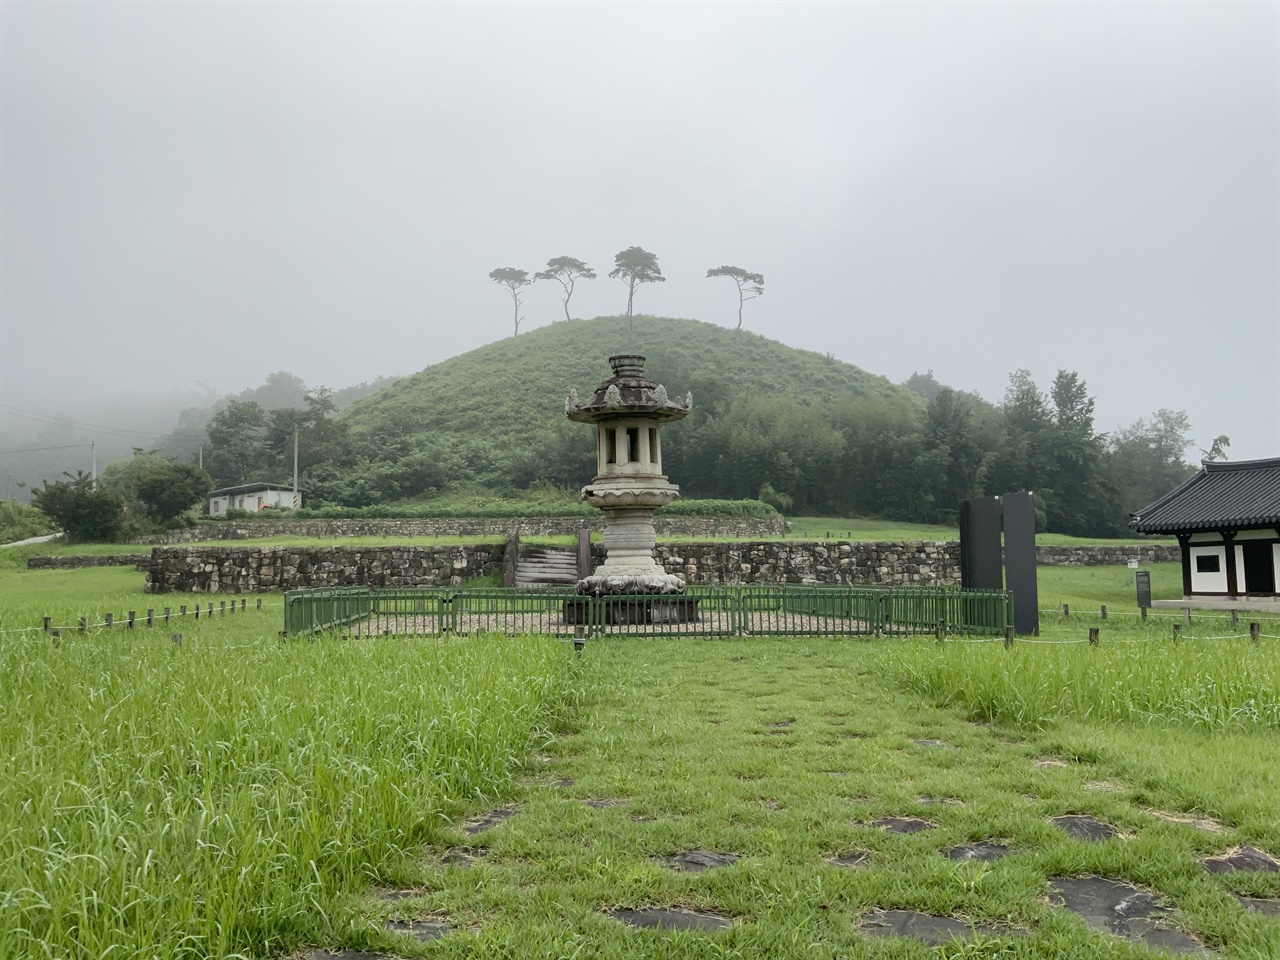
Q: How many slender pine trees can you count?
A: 4